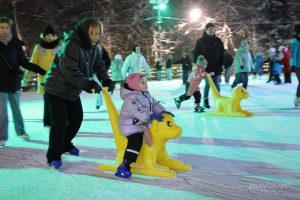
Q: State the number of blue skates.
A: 3